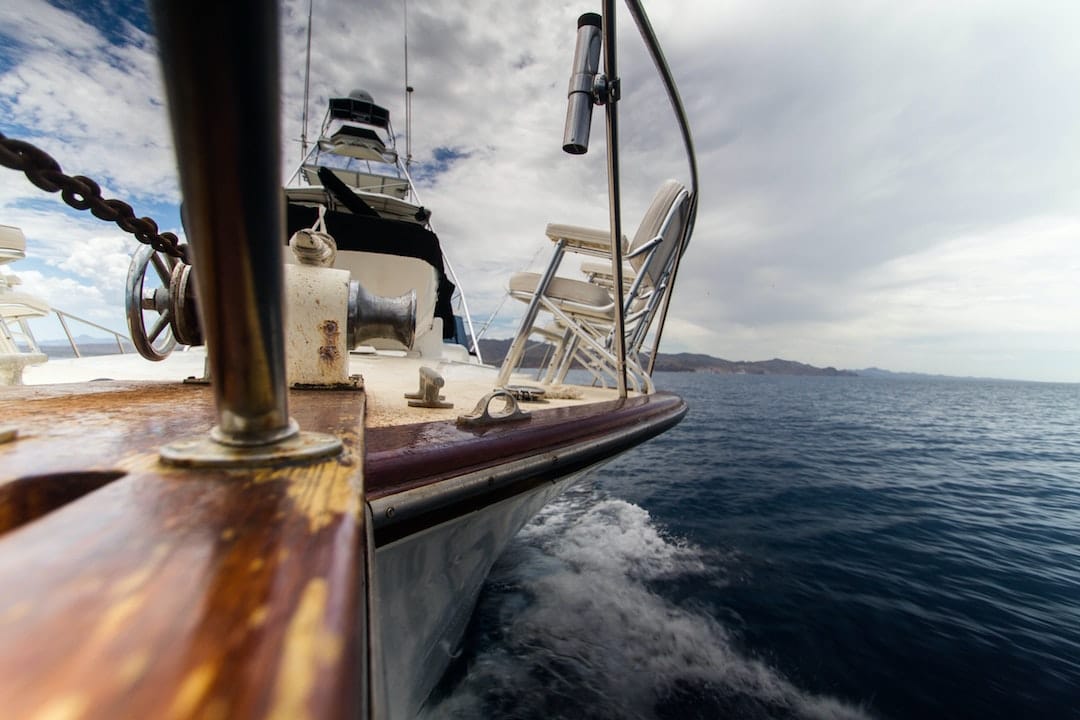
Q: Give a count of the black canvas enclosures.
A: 1